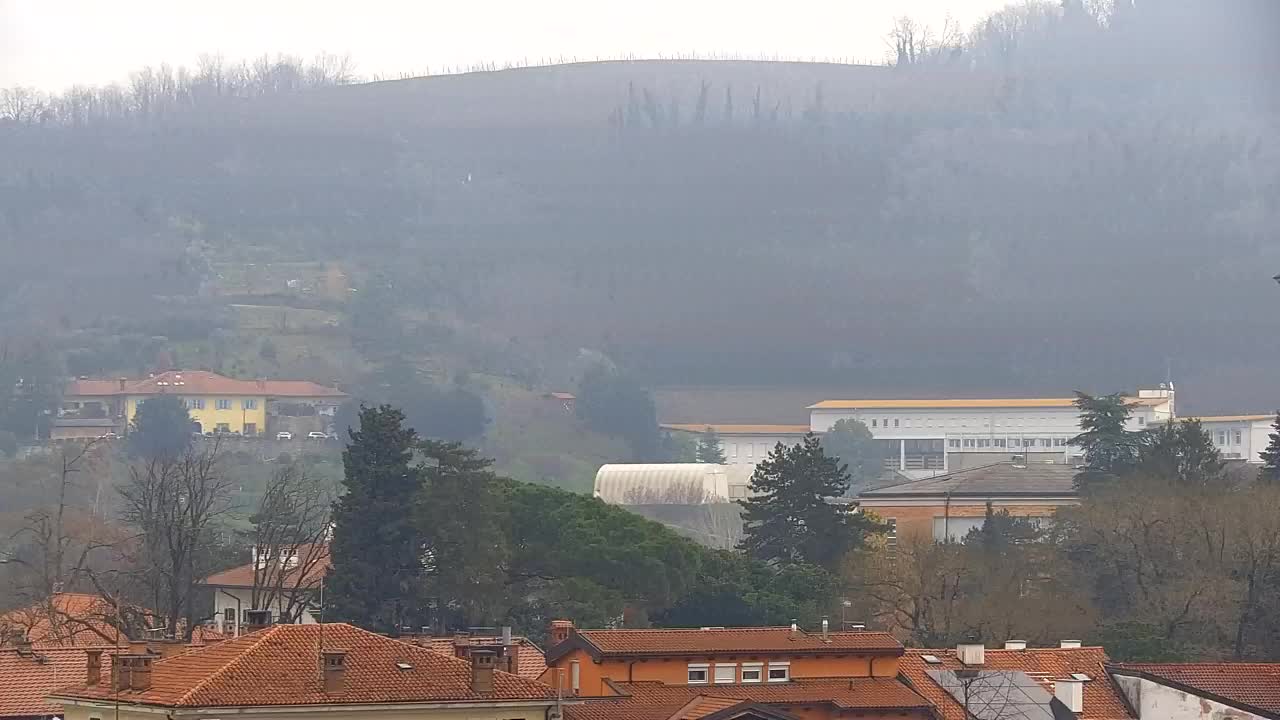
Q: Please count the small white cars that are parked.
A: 2